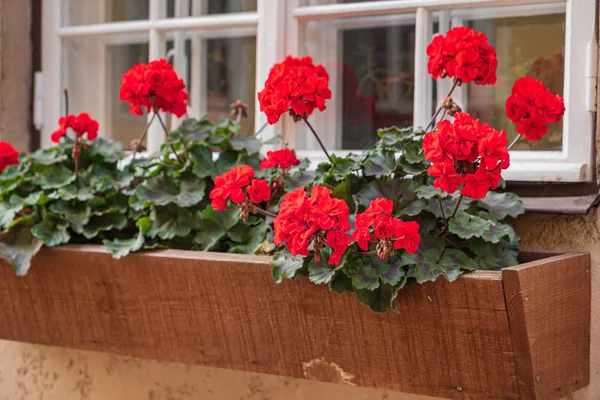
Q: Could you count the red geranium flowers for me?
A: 11